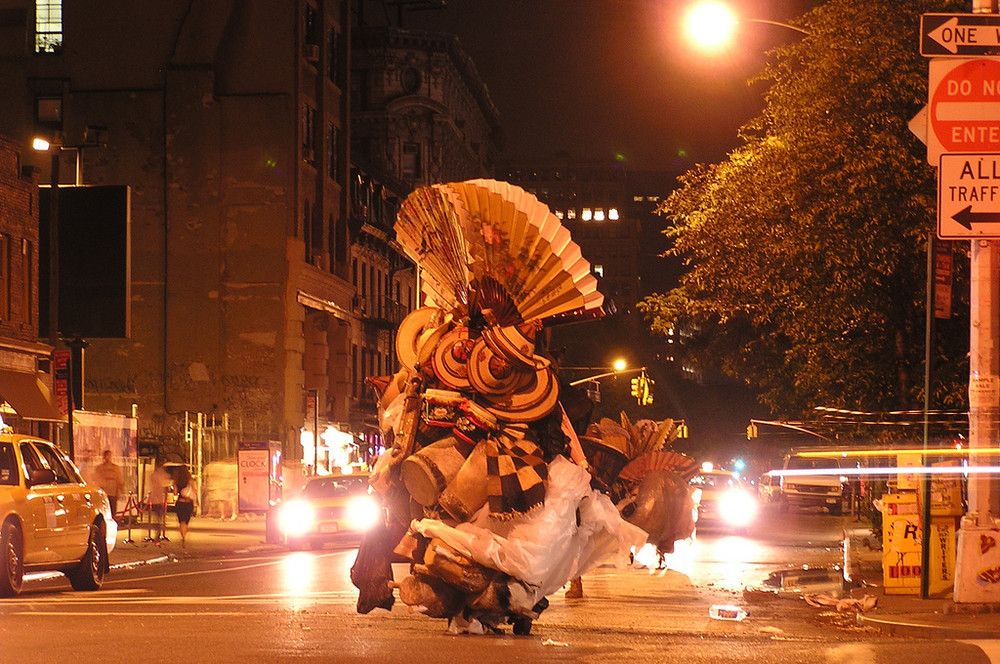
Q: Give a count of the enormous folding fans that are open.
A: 2